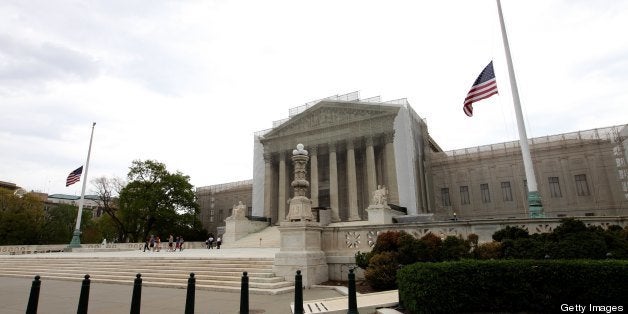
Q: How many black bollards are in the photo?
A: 7